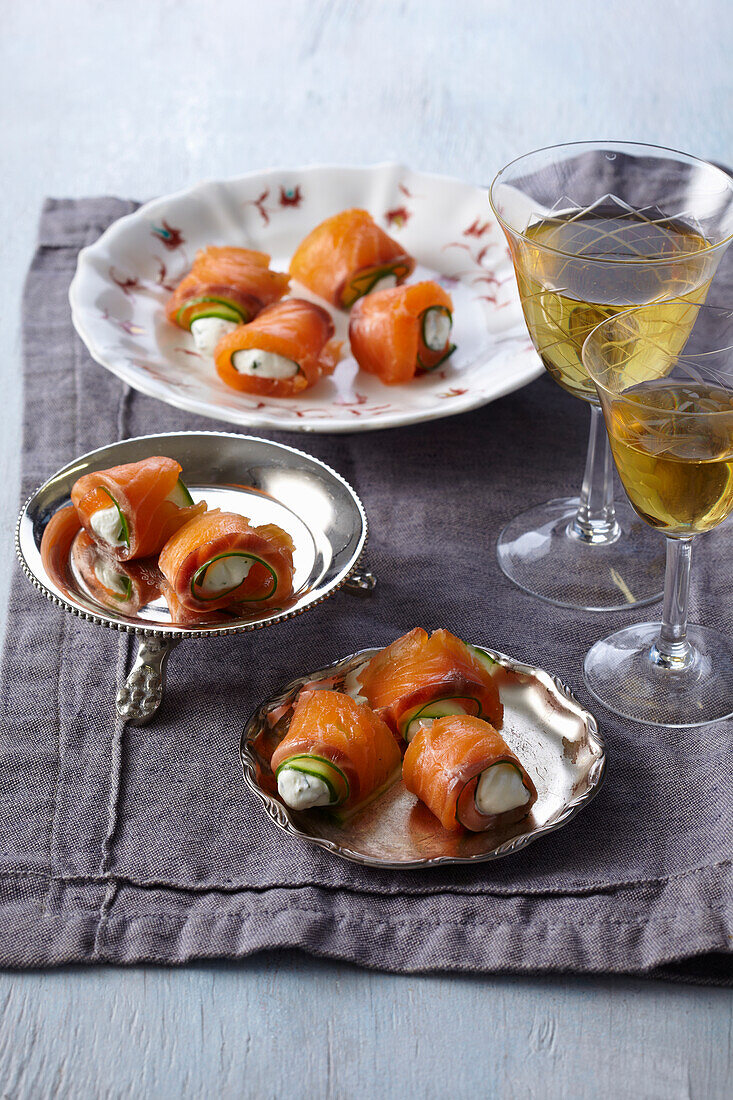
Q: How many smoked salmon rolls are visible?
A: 9